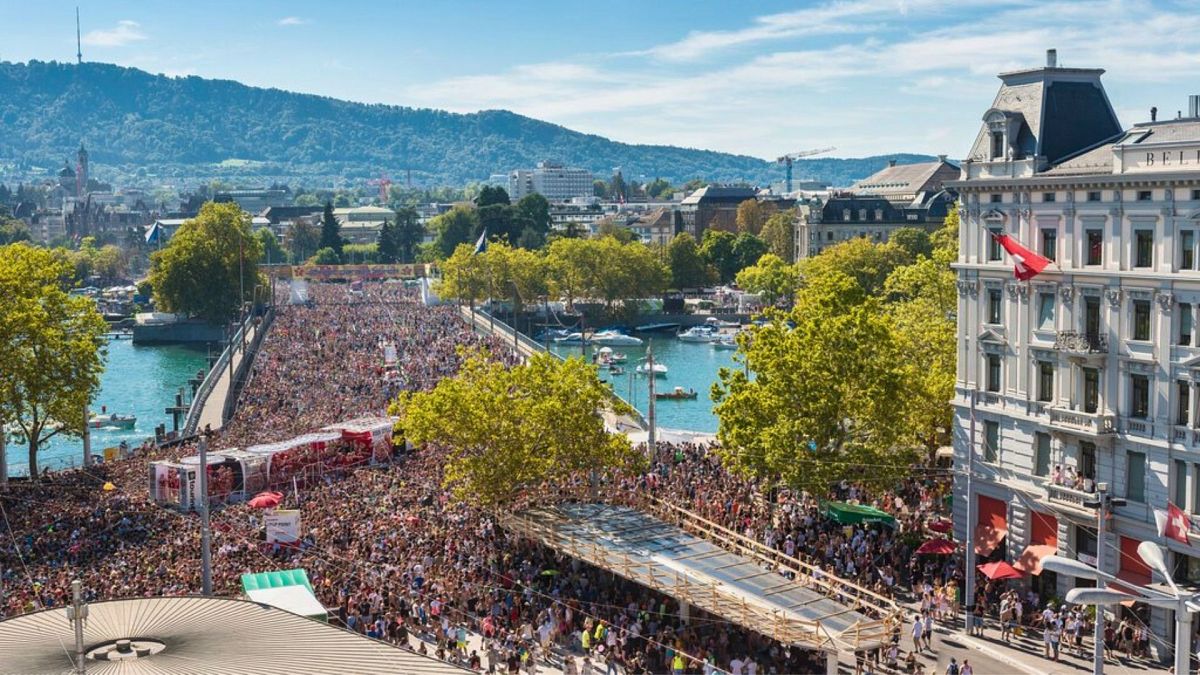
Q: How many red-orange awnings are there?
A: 3